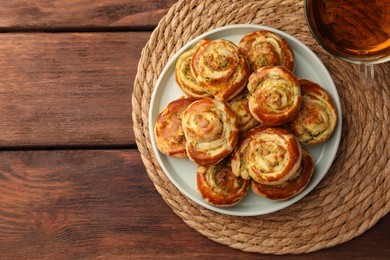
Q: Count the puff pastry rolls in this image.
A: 11